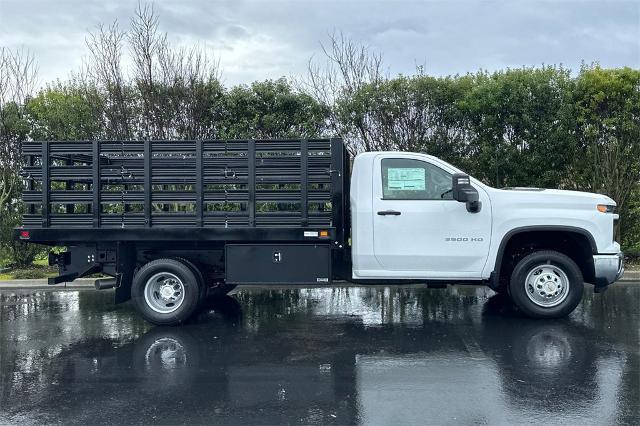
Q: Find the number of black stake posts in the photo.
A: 6